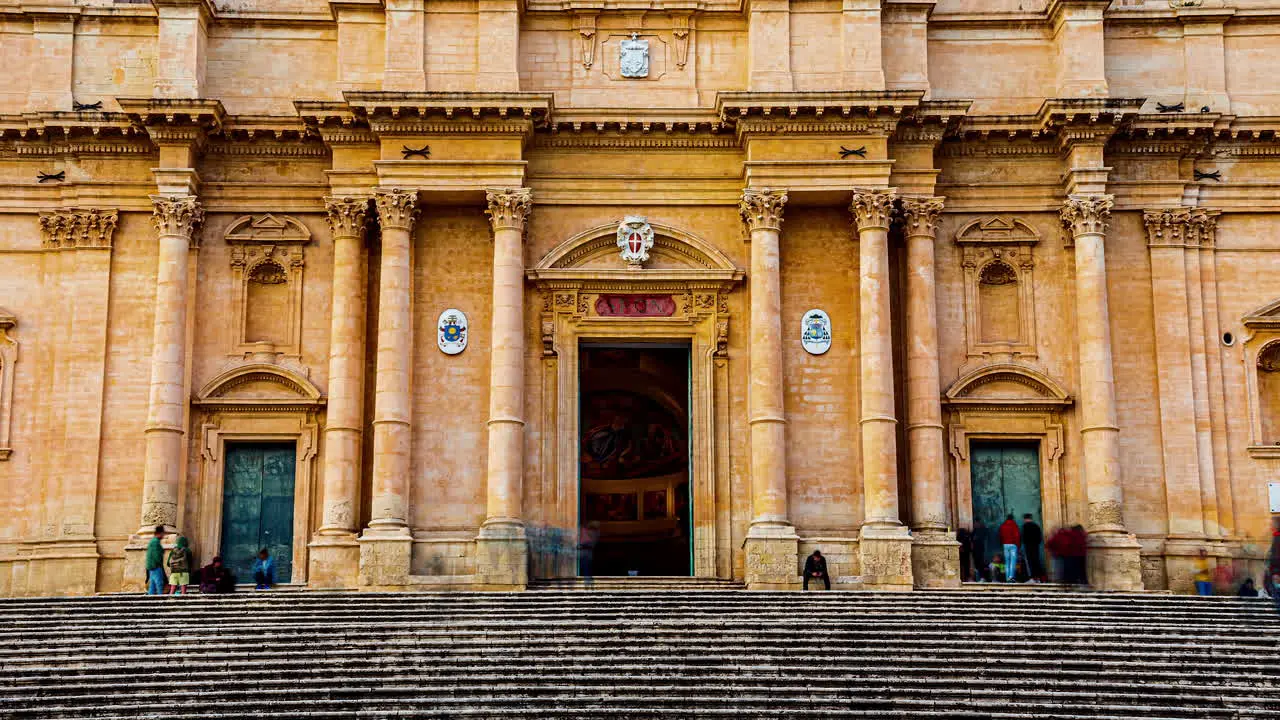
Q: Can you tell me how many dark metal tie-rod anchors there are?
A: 6